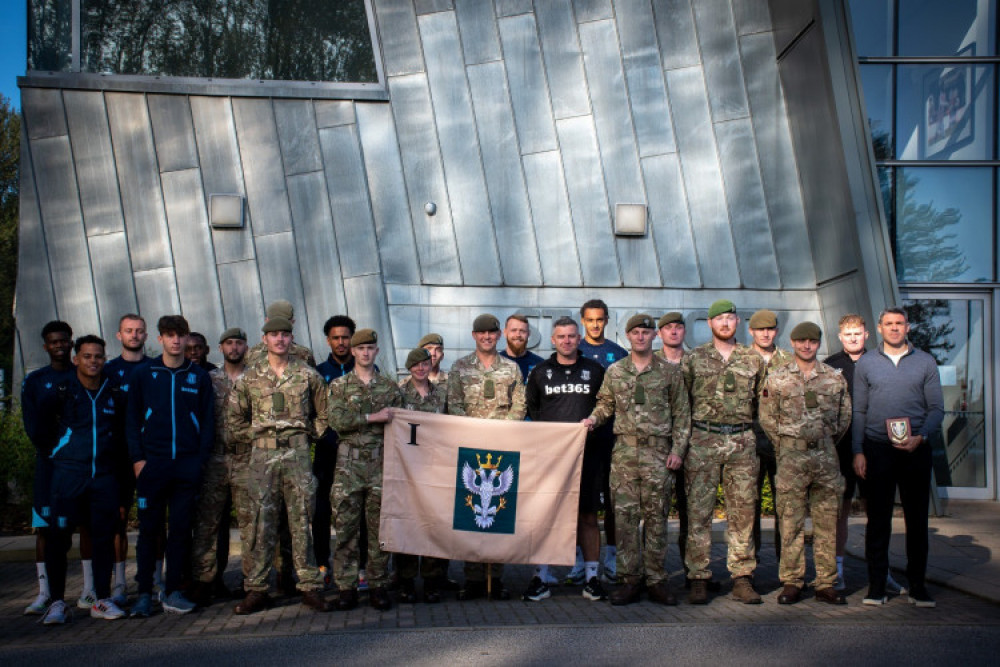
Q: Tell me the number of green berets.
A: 1